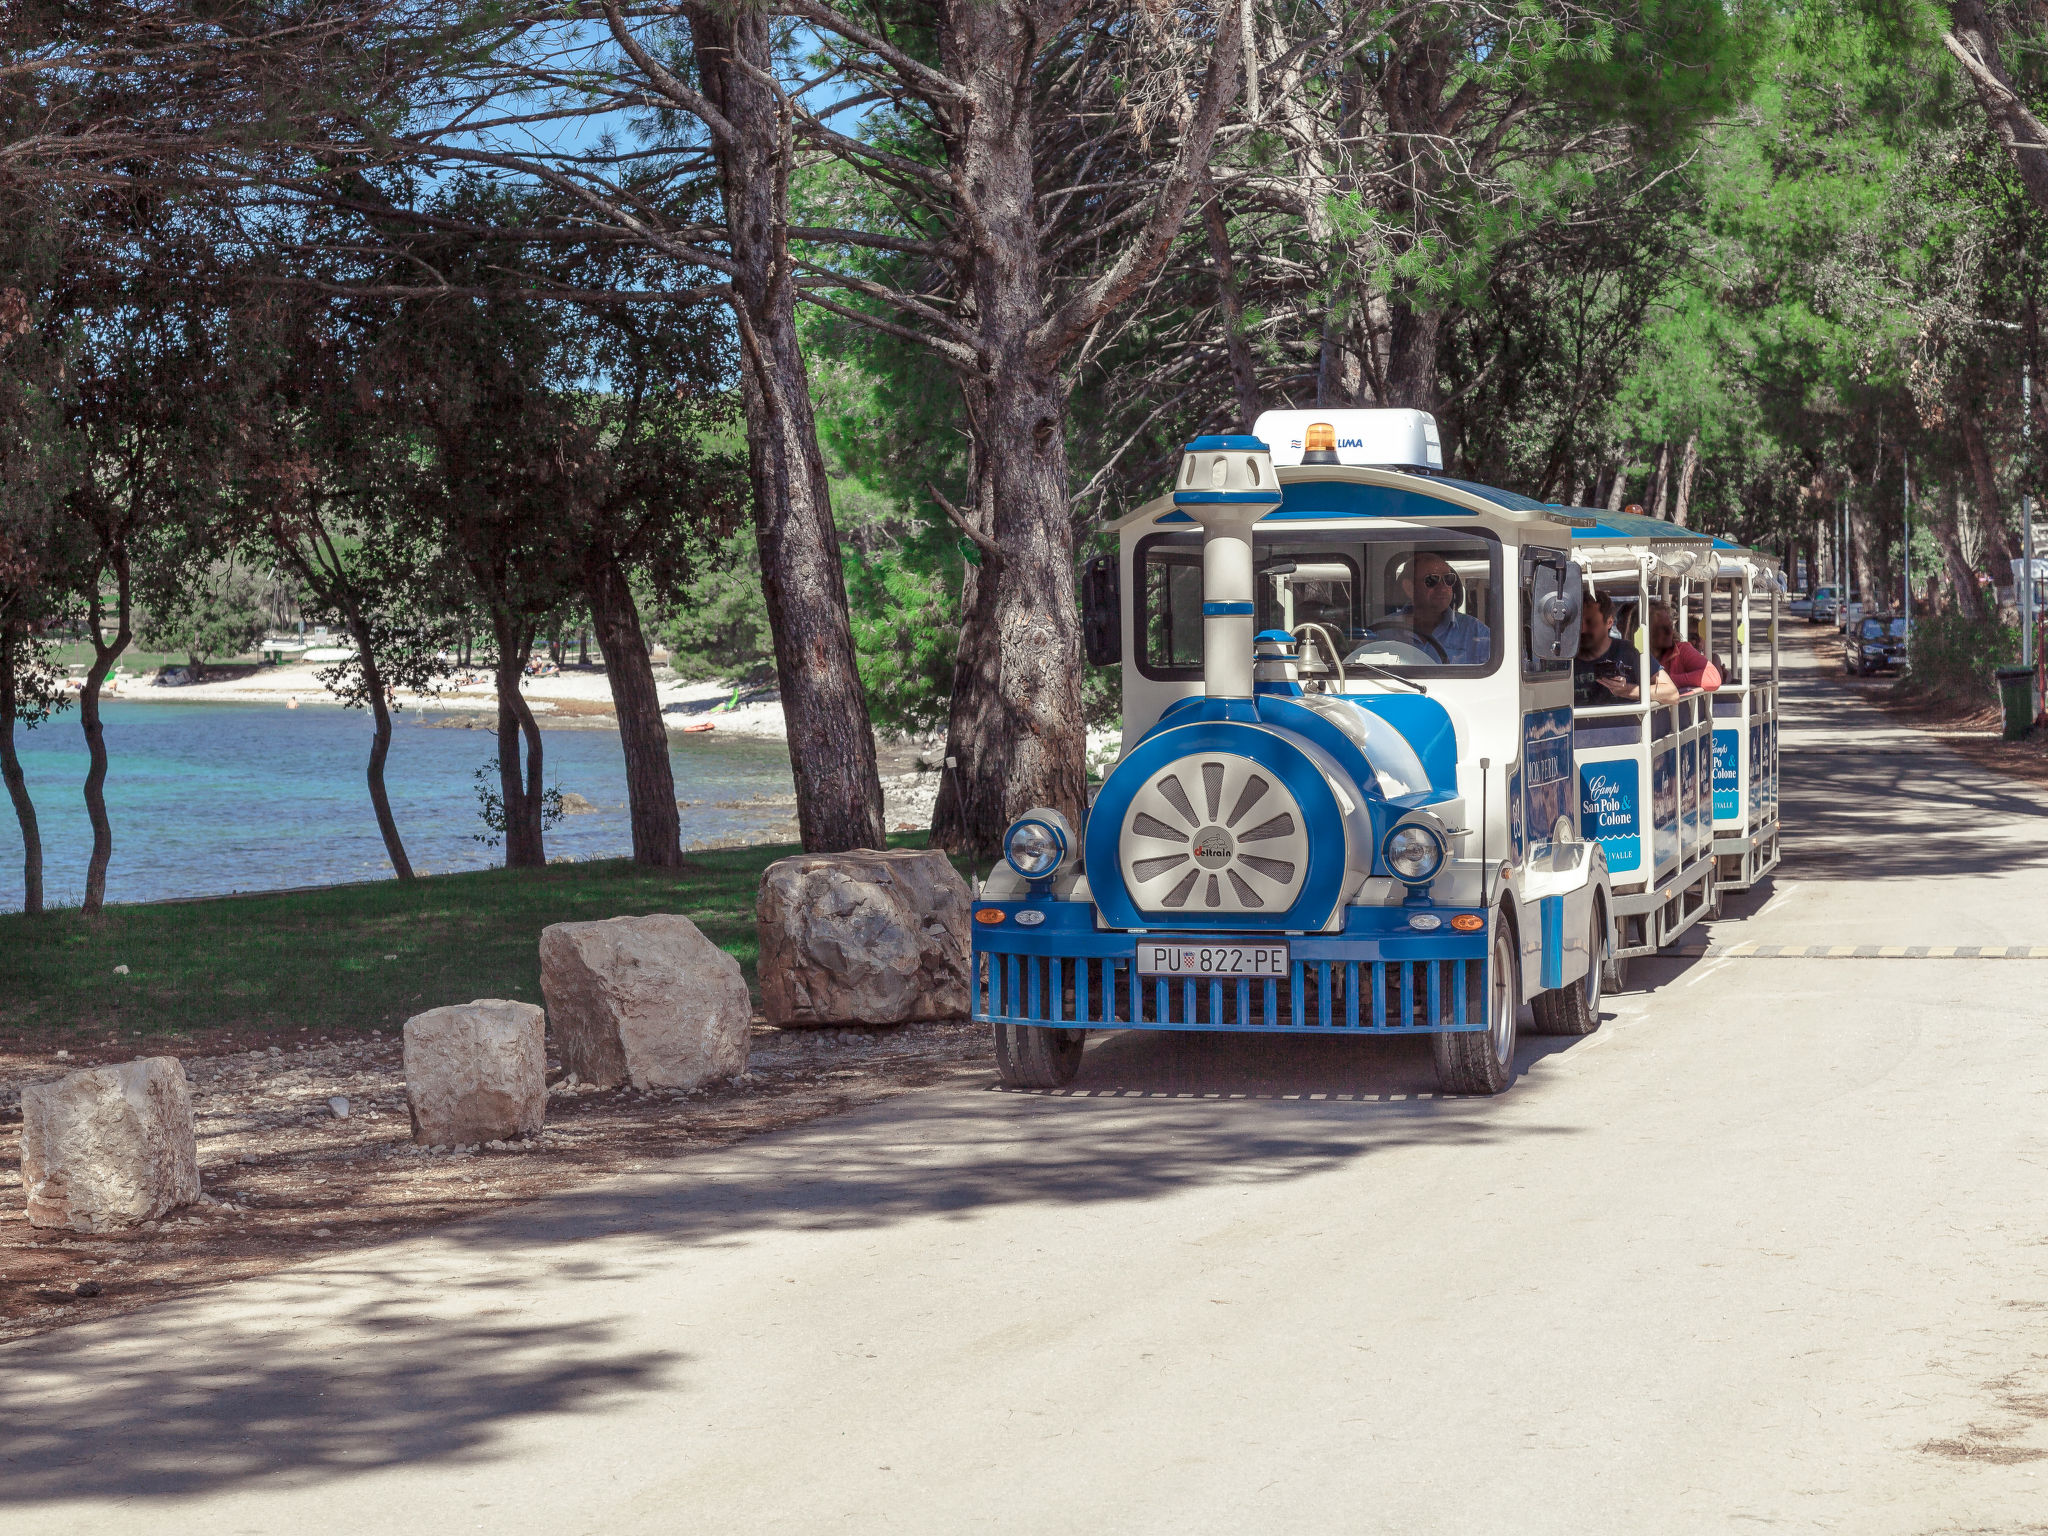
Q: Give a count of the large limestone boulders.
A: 4